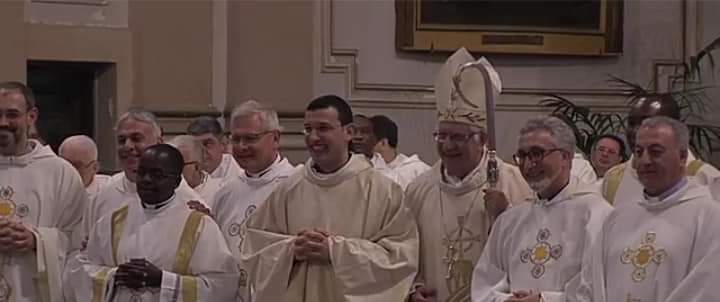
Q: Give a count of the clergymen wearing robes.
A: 15